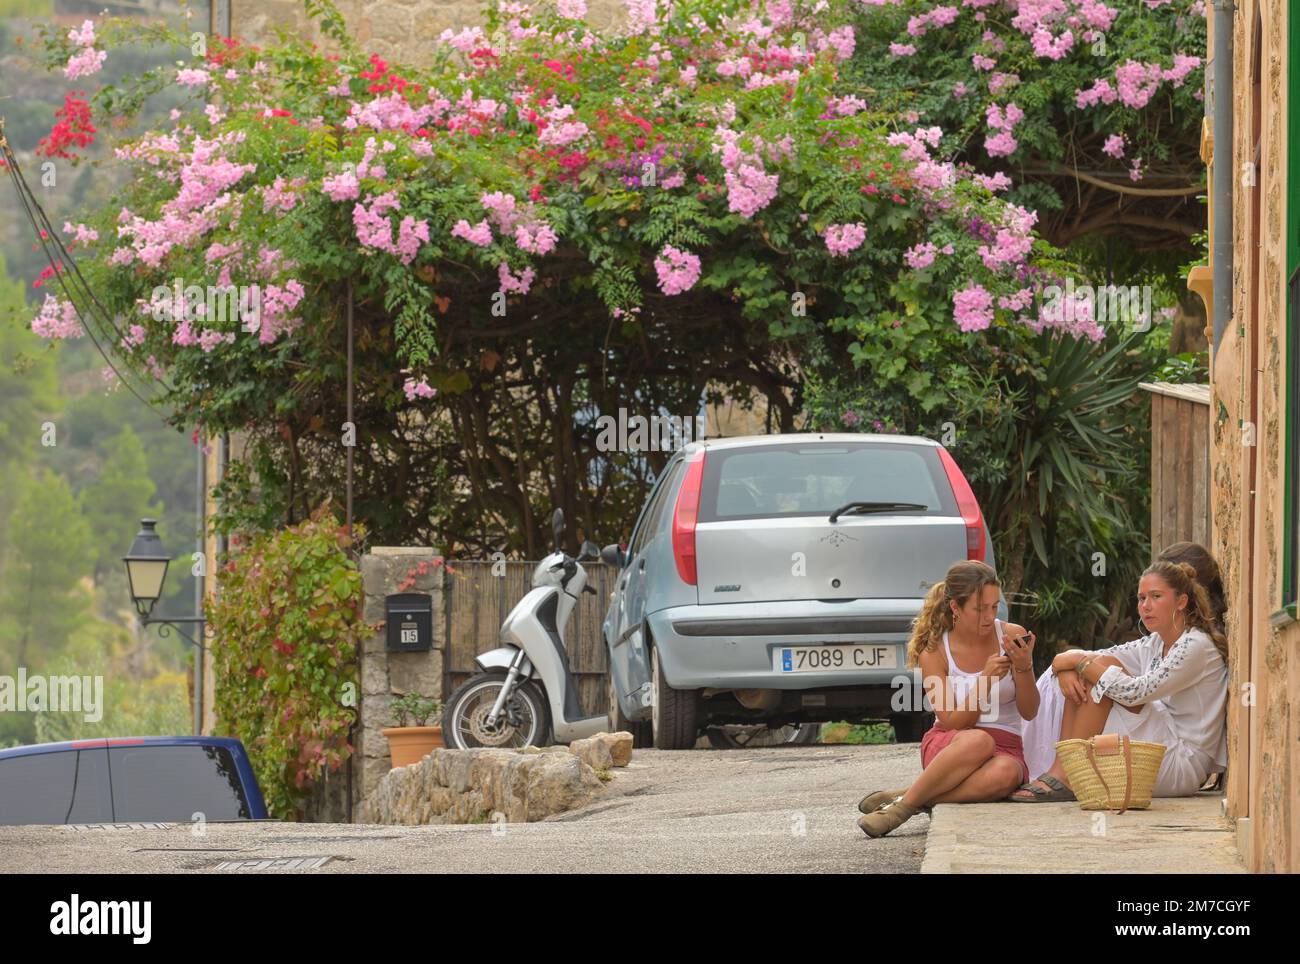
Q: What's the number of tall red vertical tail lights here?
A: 2